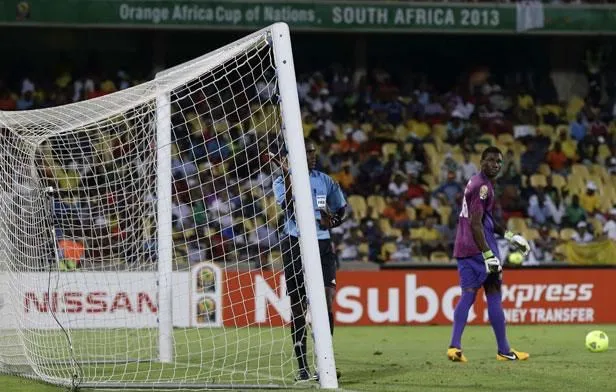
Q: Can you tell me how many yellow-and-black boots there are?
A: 2